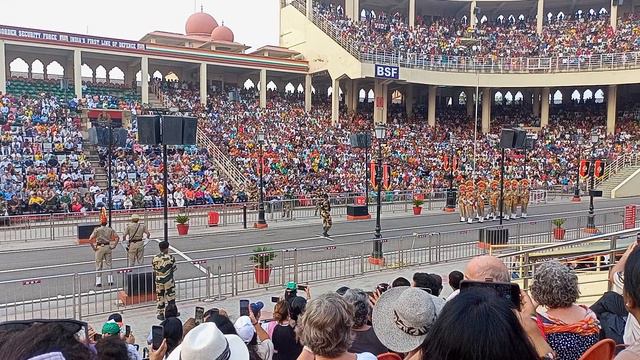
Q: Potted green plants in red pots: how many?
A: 4